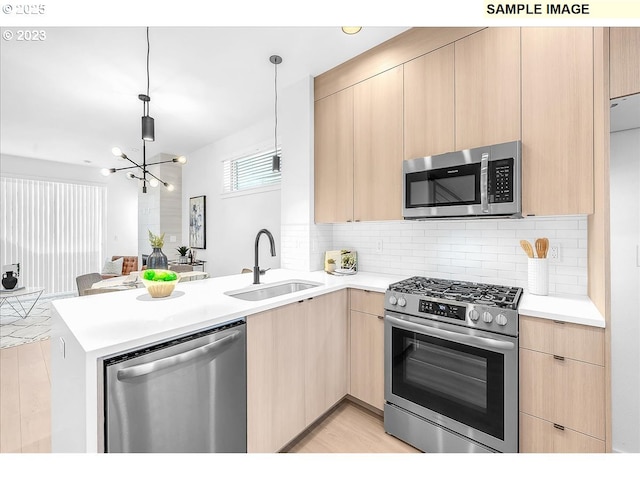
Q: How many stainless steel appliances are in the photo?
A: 3